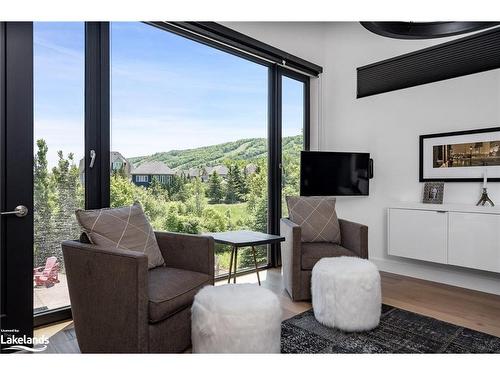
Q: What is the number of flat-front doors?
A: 2